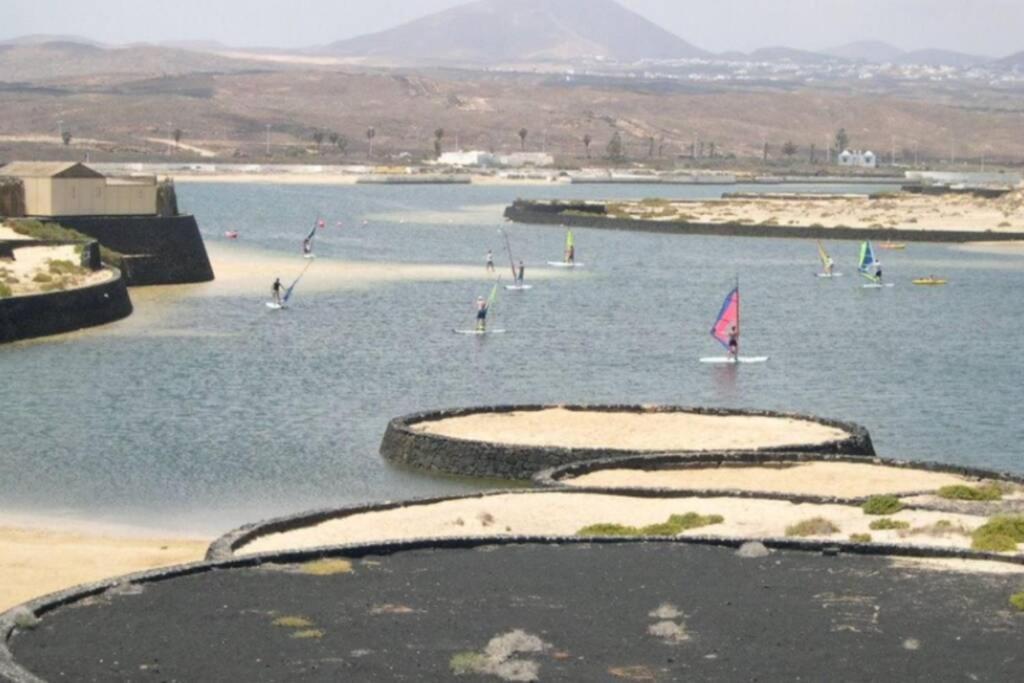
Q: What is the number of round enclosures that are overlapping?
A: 4